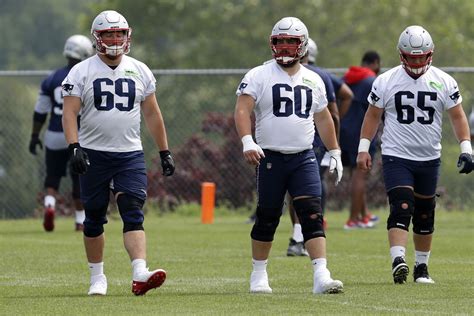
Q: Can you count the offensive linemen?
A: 3